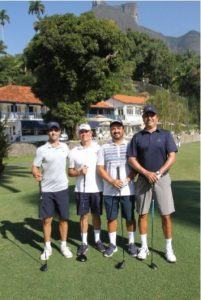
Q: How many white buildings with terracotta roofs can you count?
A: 2